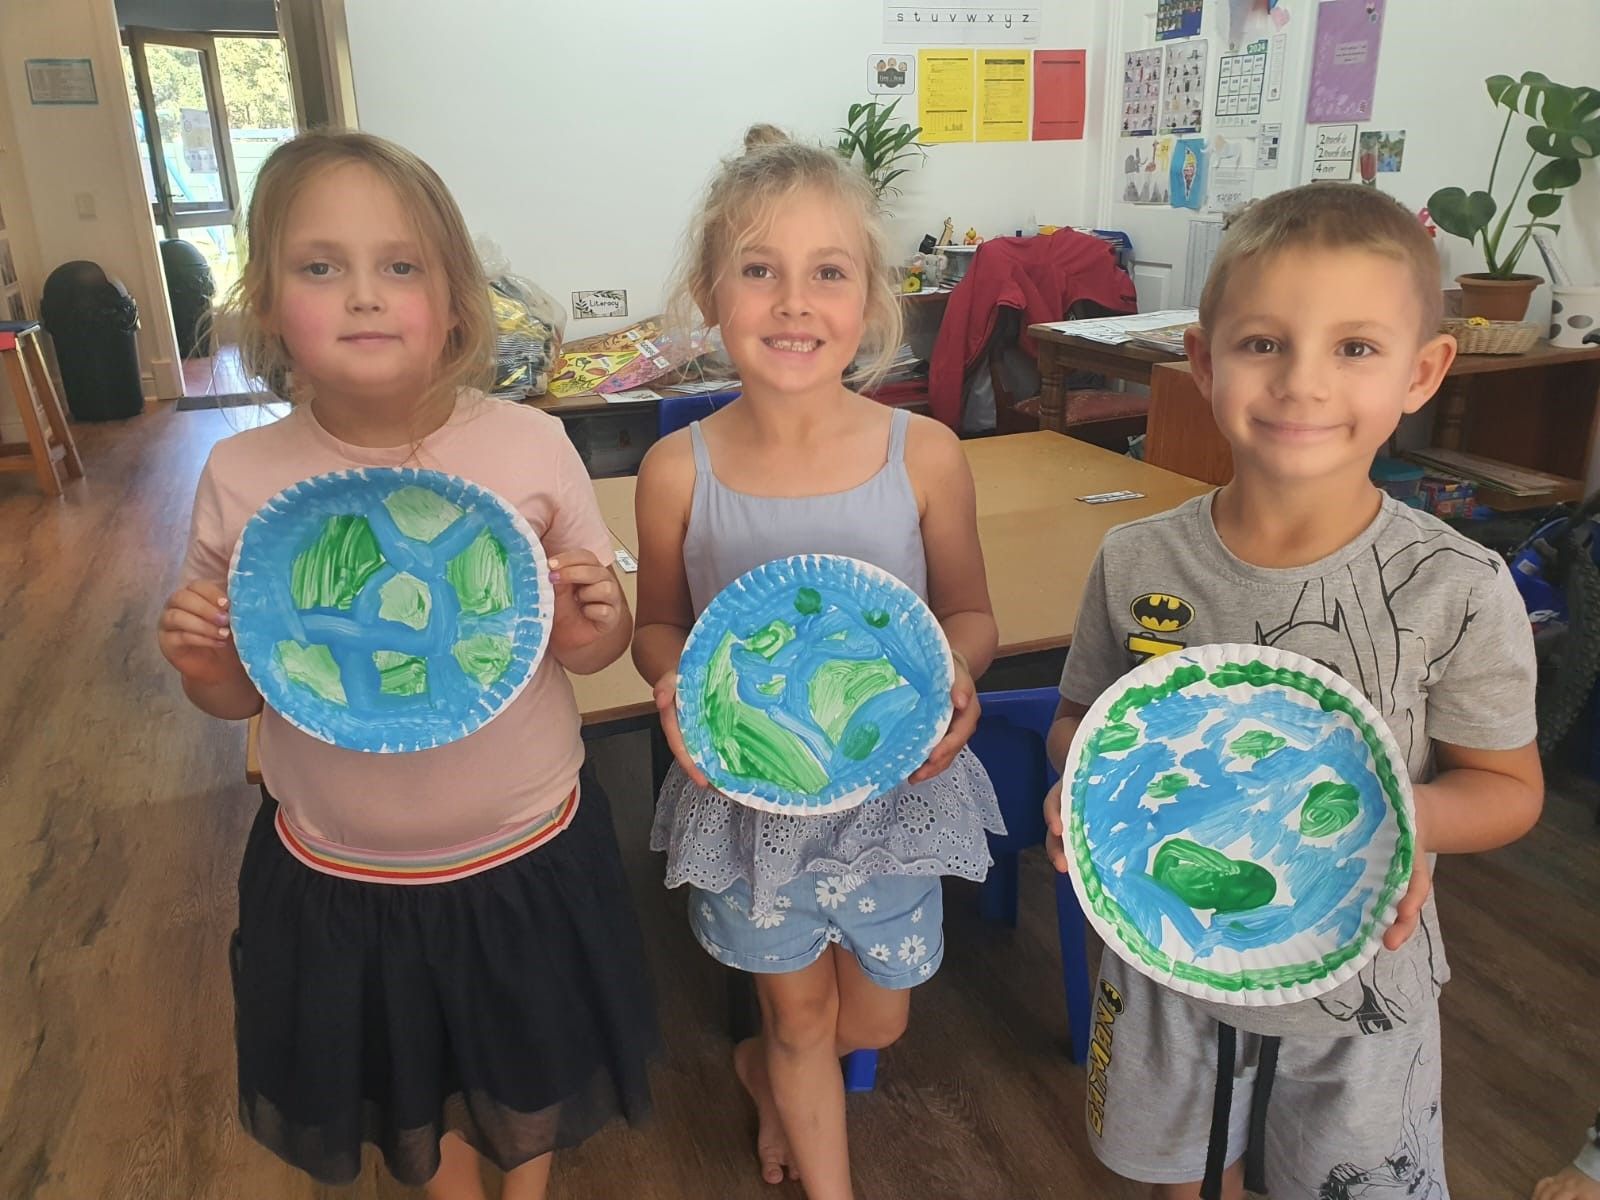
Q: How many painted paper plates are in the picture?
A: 3